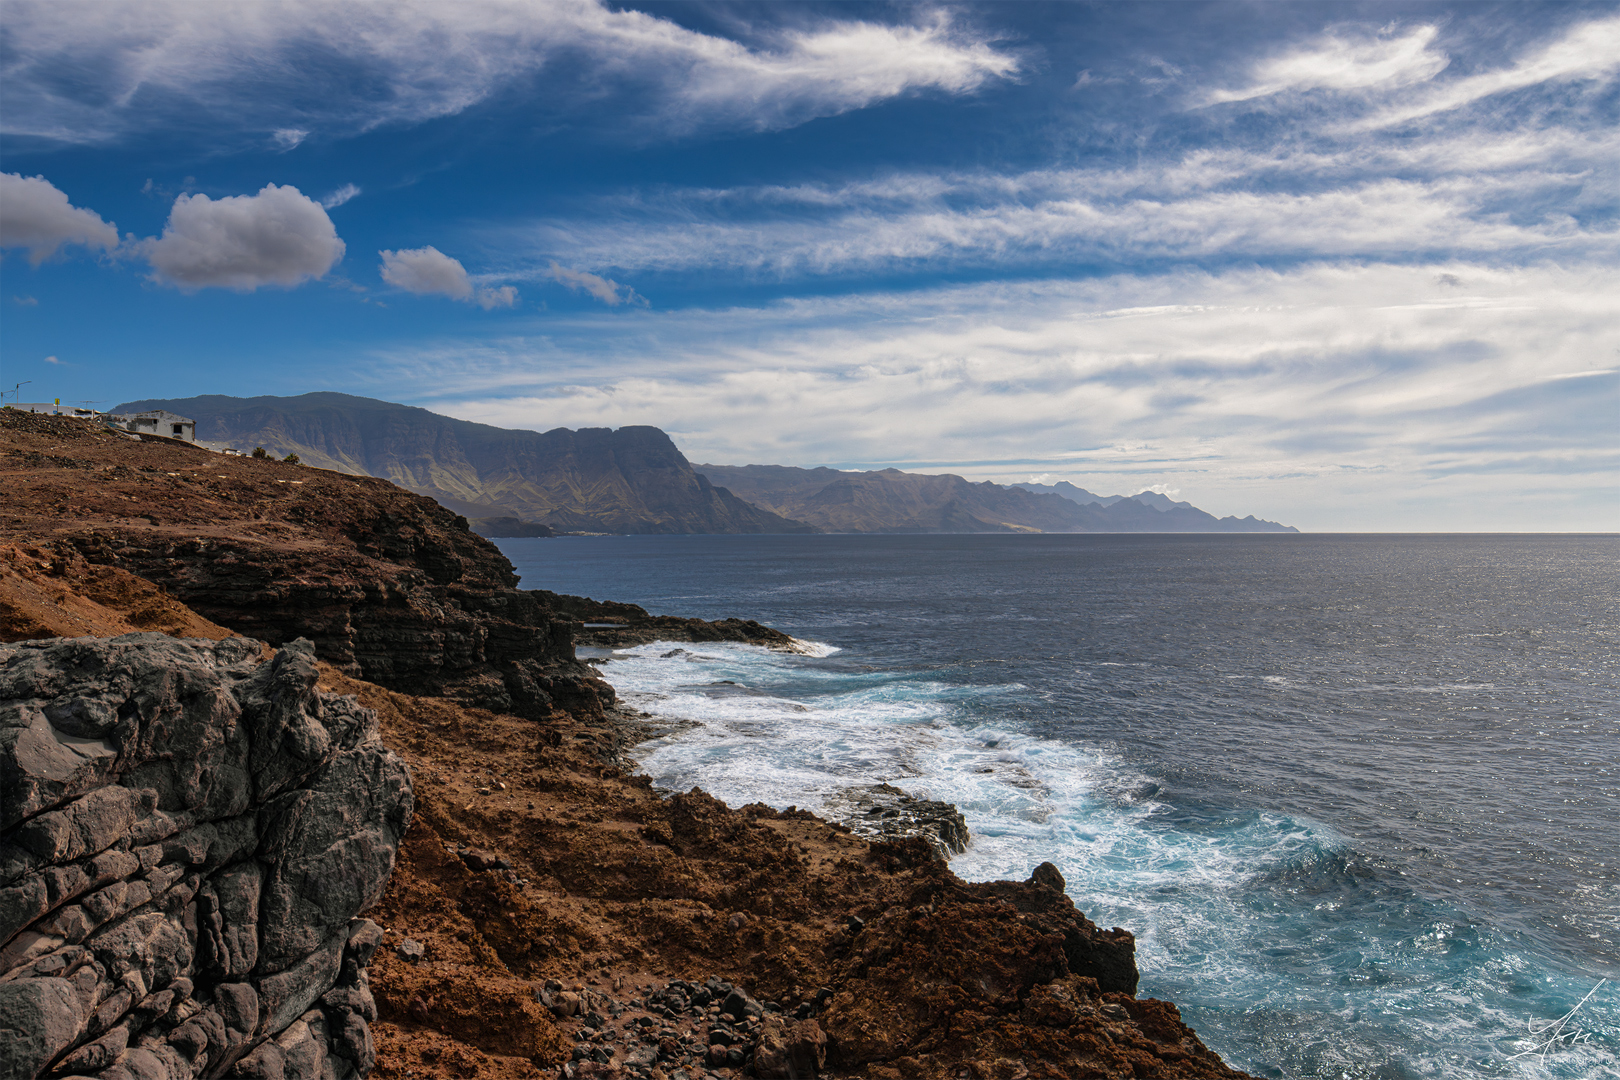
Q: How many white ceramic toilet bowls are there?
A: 0